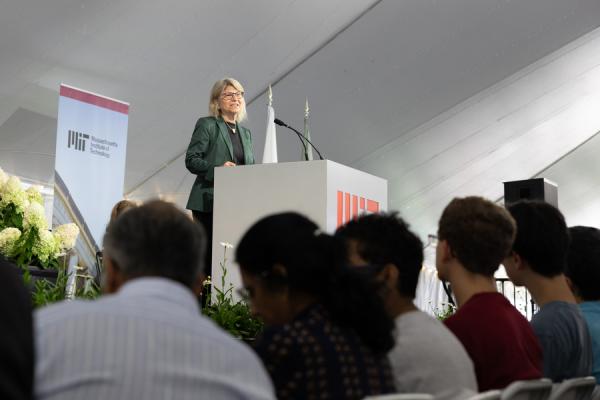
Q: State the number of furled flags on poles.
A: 2